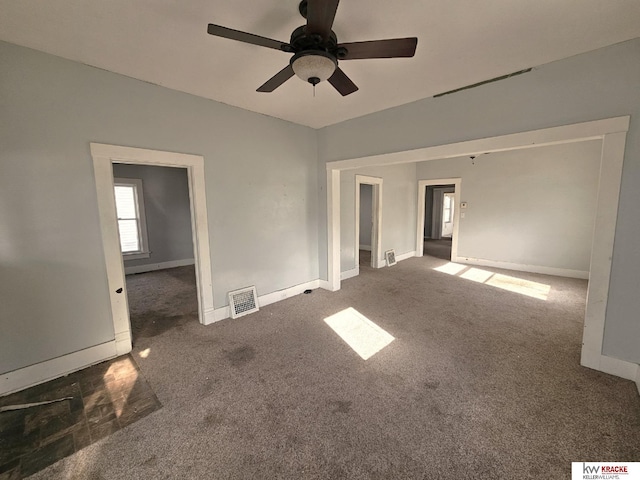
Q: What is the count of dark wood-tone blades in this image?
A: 5